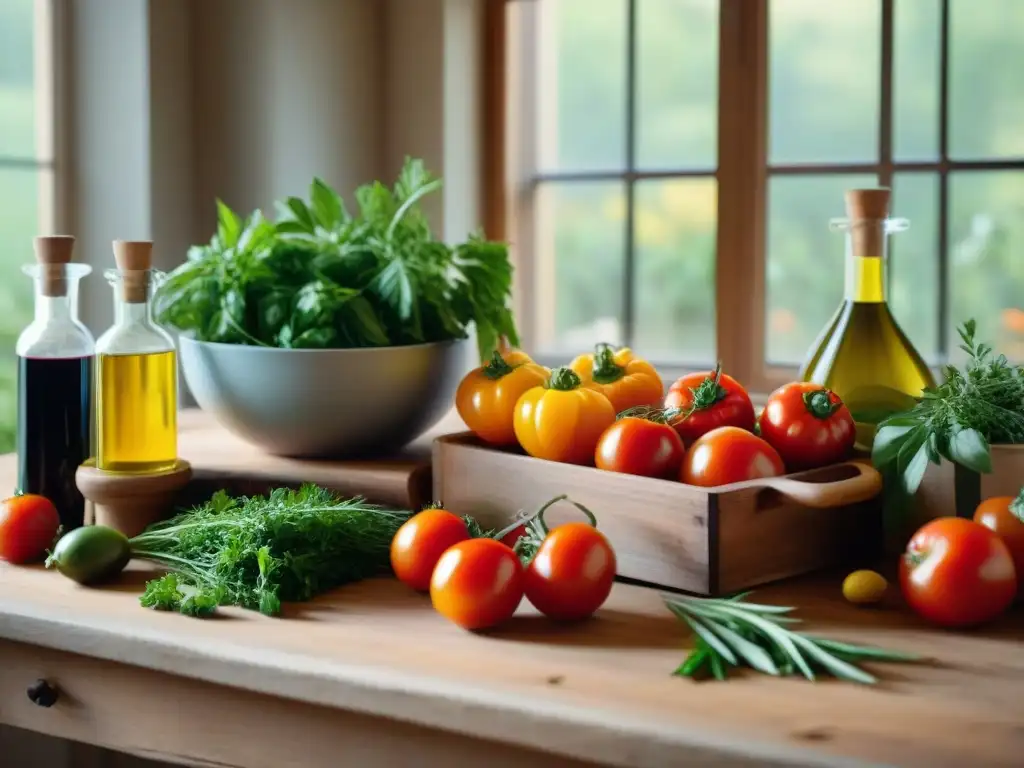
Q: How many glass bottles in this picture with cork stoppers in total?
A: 3